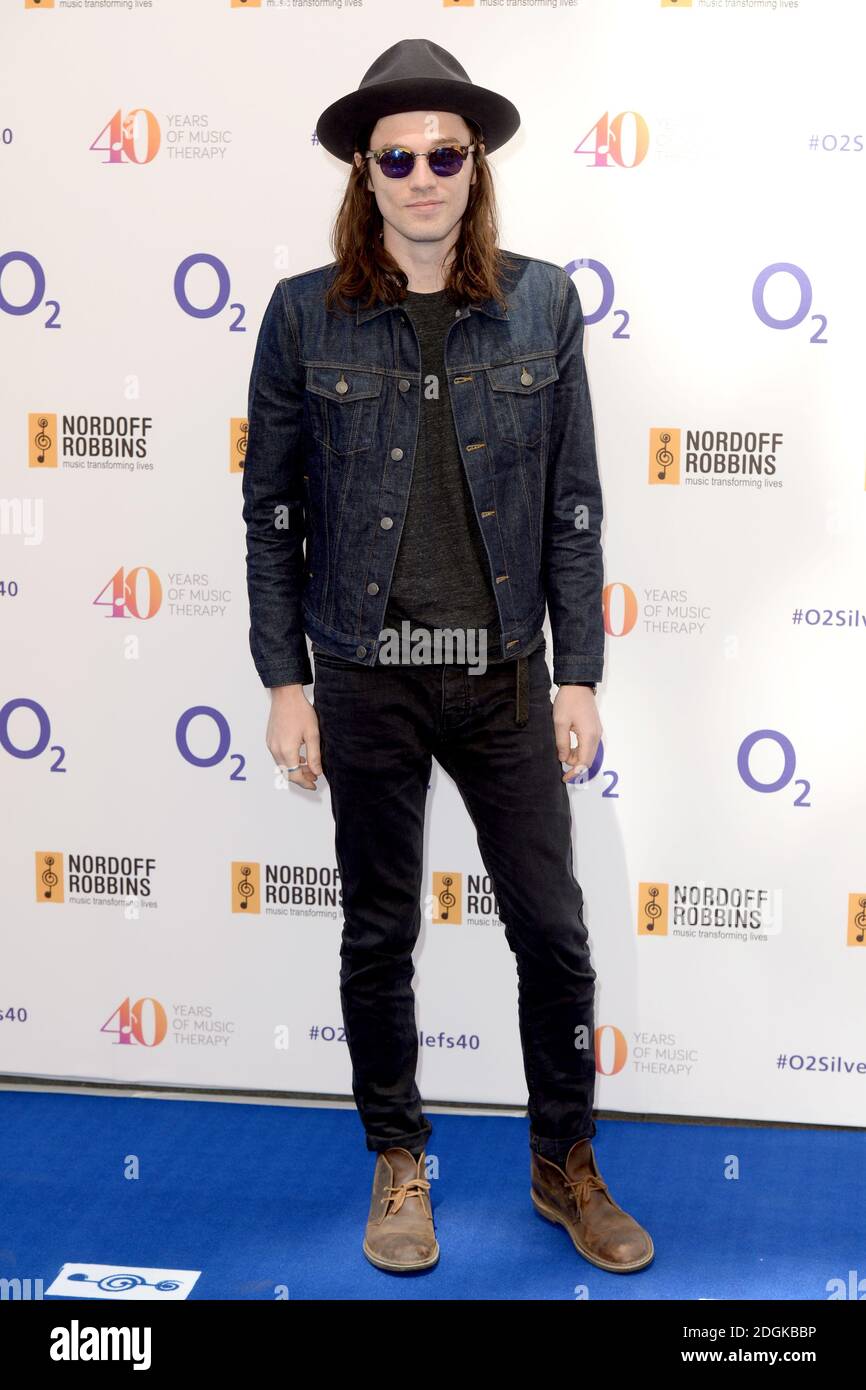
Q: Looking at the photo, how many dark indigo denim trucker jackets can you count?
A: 1